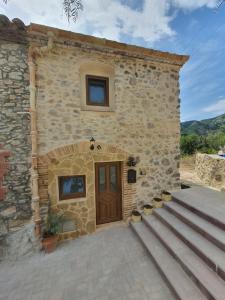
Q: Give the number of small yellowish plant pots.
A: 4